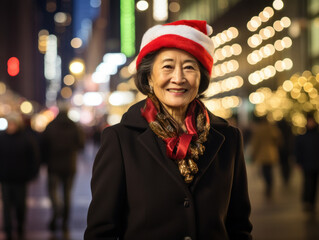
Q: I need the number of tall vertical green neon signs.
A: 1